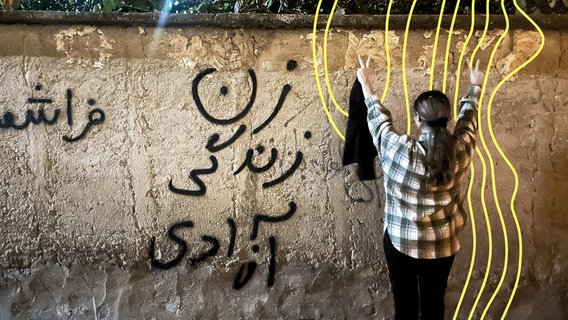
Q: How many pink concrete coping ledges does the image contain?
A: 0